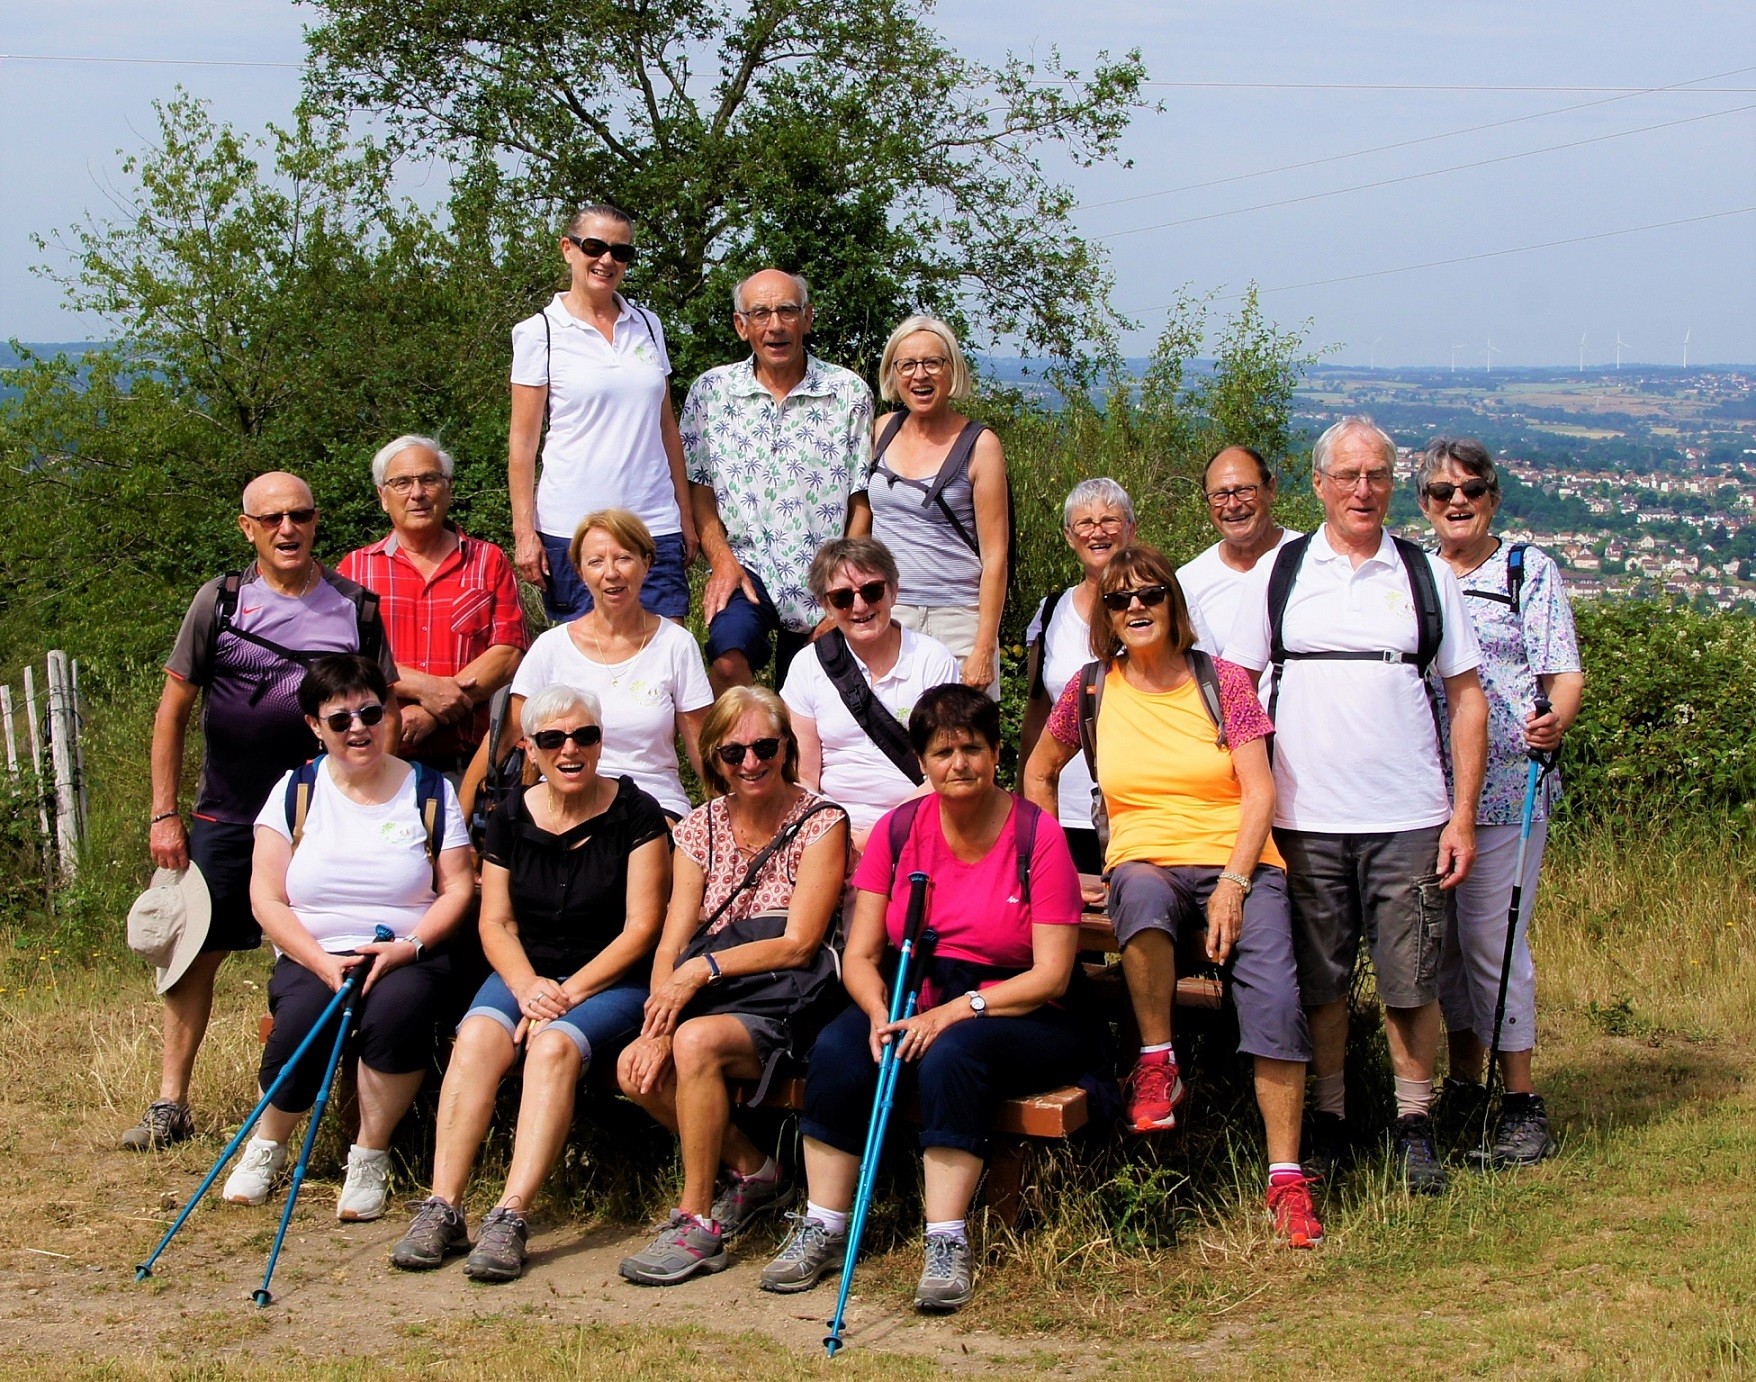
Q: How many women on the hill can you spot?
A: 11